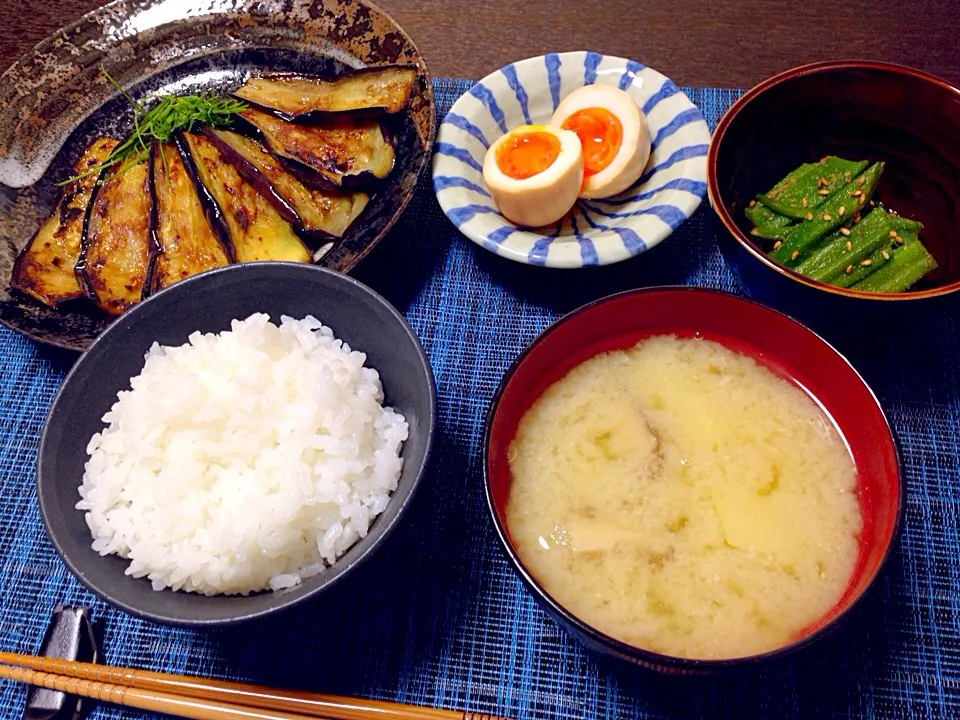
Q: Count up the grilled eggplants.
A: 7